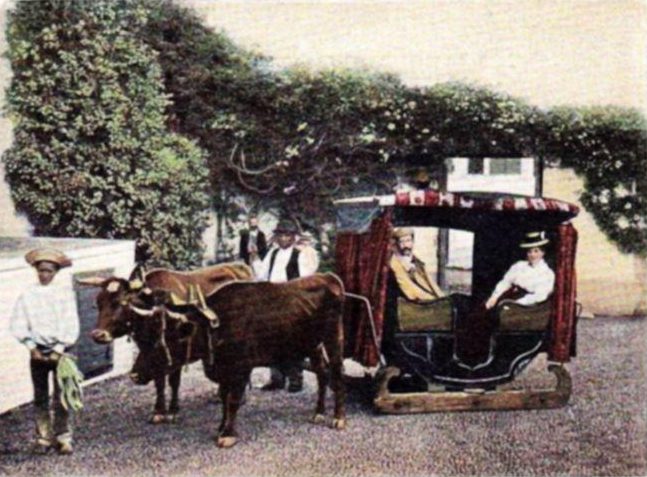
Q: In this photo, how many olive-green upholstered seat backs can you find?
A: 2